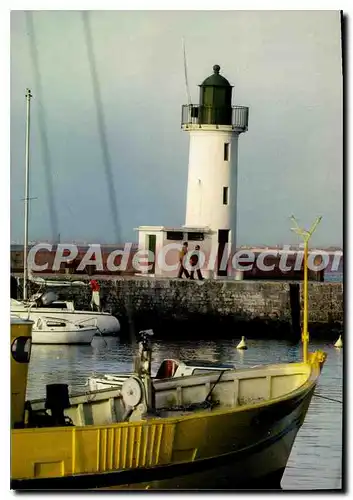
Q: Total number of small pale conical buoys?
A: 2